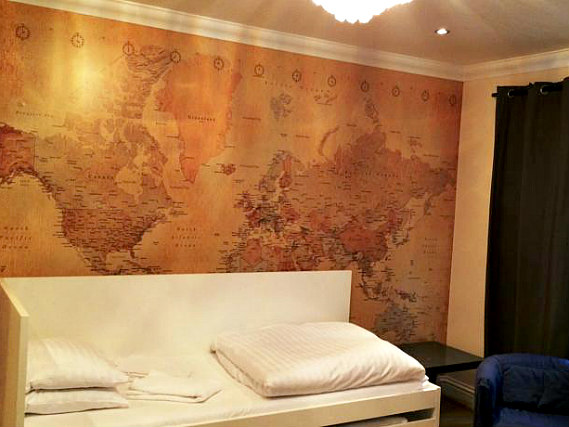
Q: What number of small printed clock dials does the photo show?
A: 12